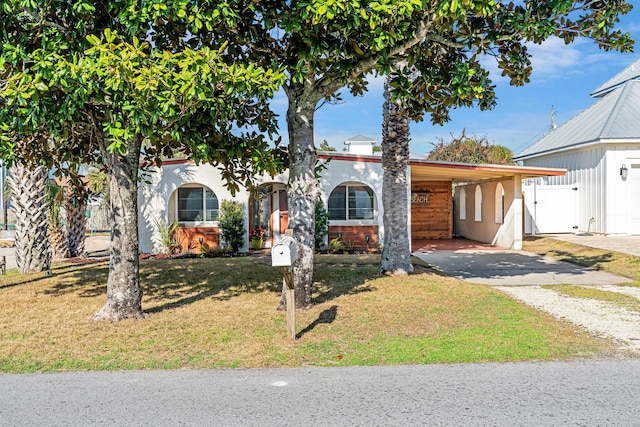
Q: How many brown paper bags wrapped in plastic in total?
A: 0